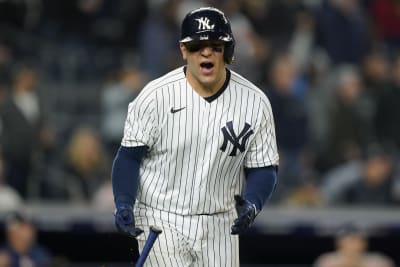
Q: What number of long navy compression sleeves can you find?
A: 2